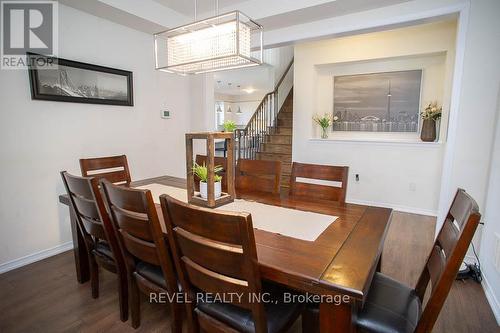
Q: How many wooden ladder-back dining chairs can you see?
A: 8